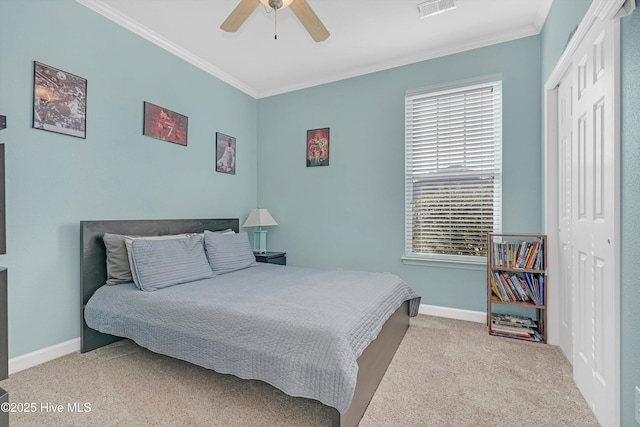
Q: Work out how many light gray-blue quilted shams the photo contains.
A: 2